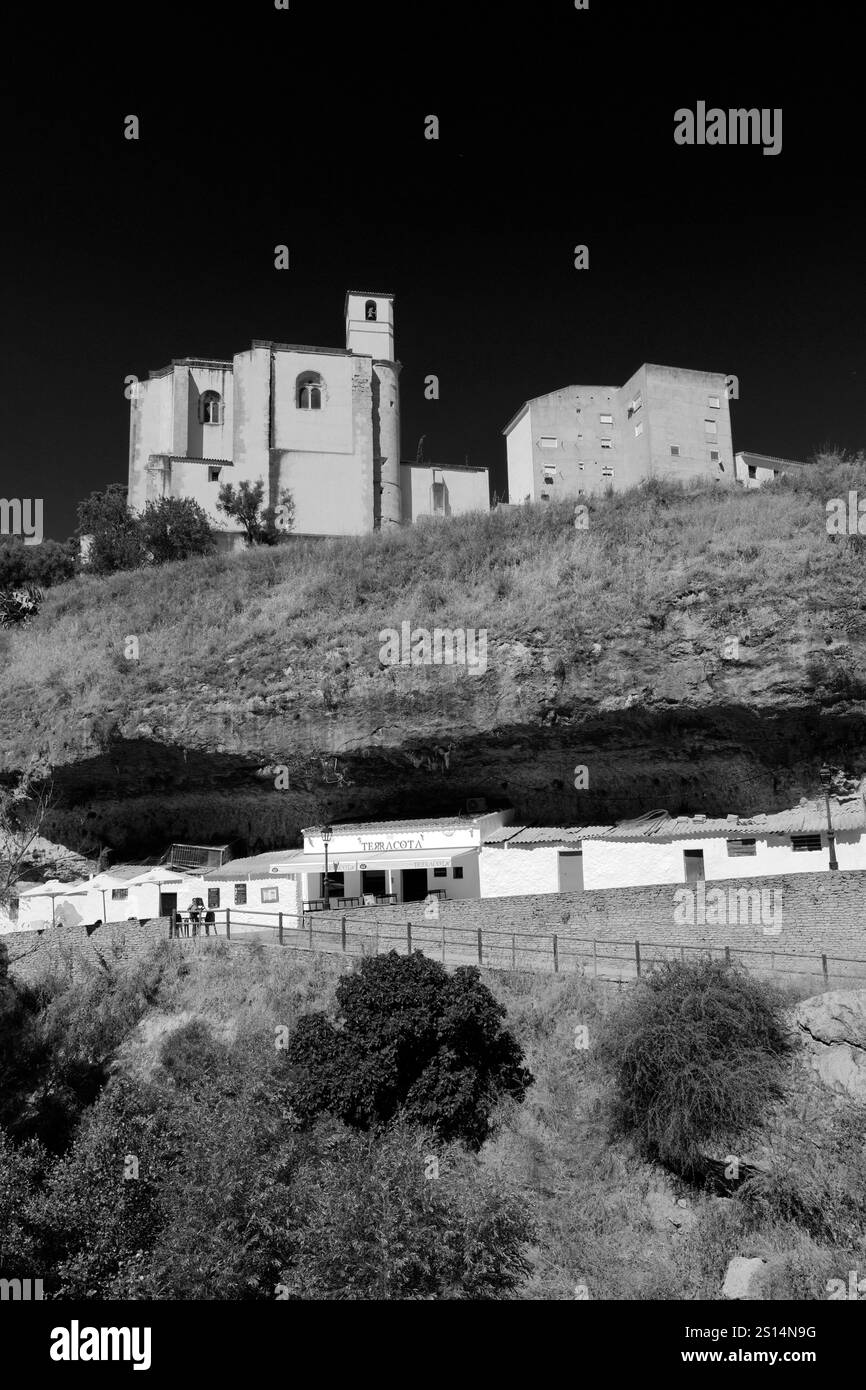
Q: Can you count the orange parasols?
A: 0